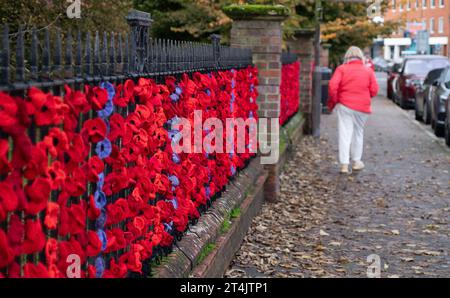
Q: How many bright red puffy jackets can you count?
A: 1